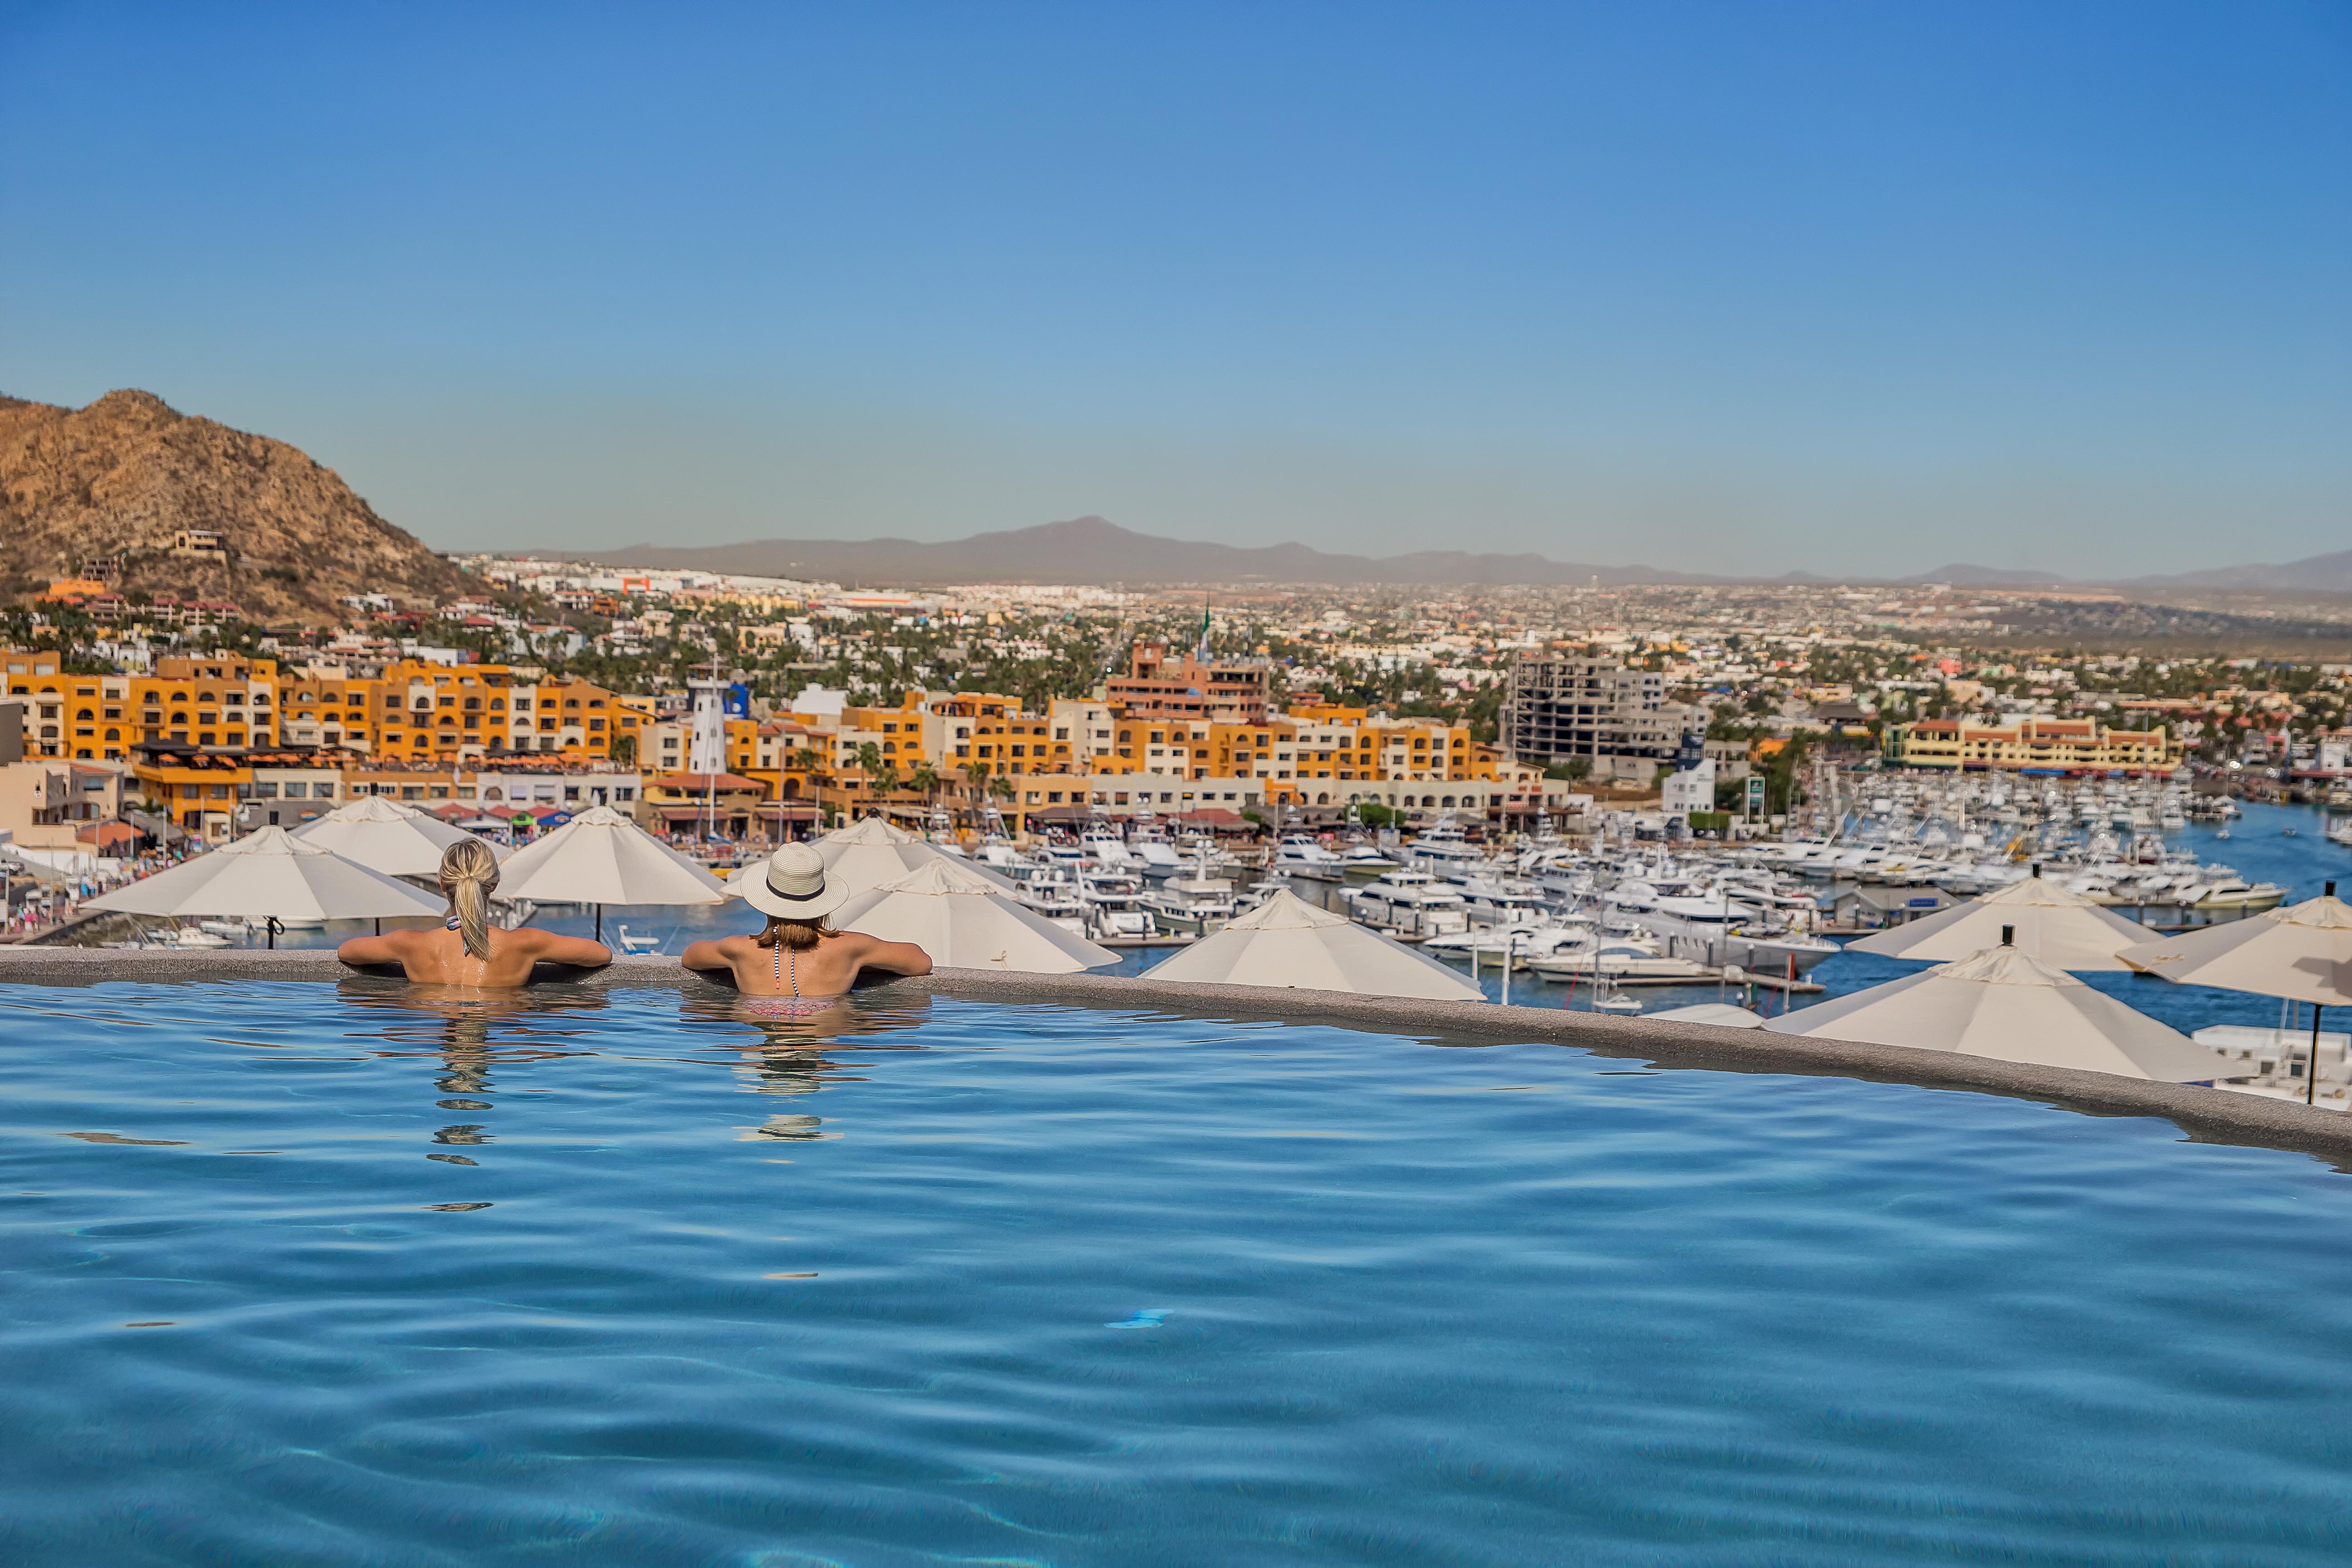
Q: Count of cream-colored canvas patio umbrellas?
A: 9